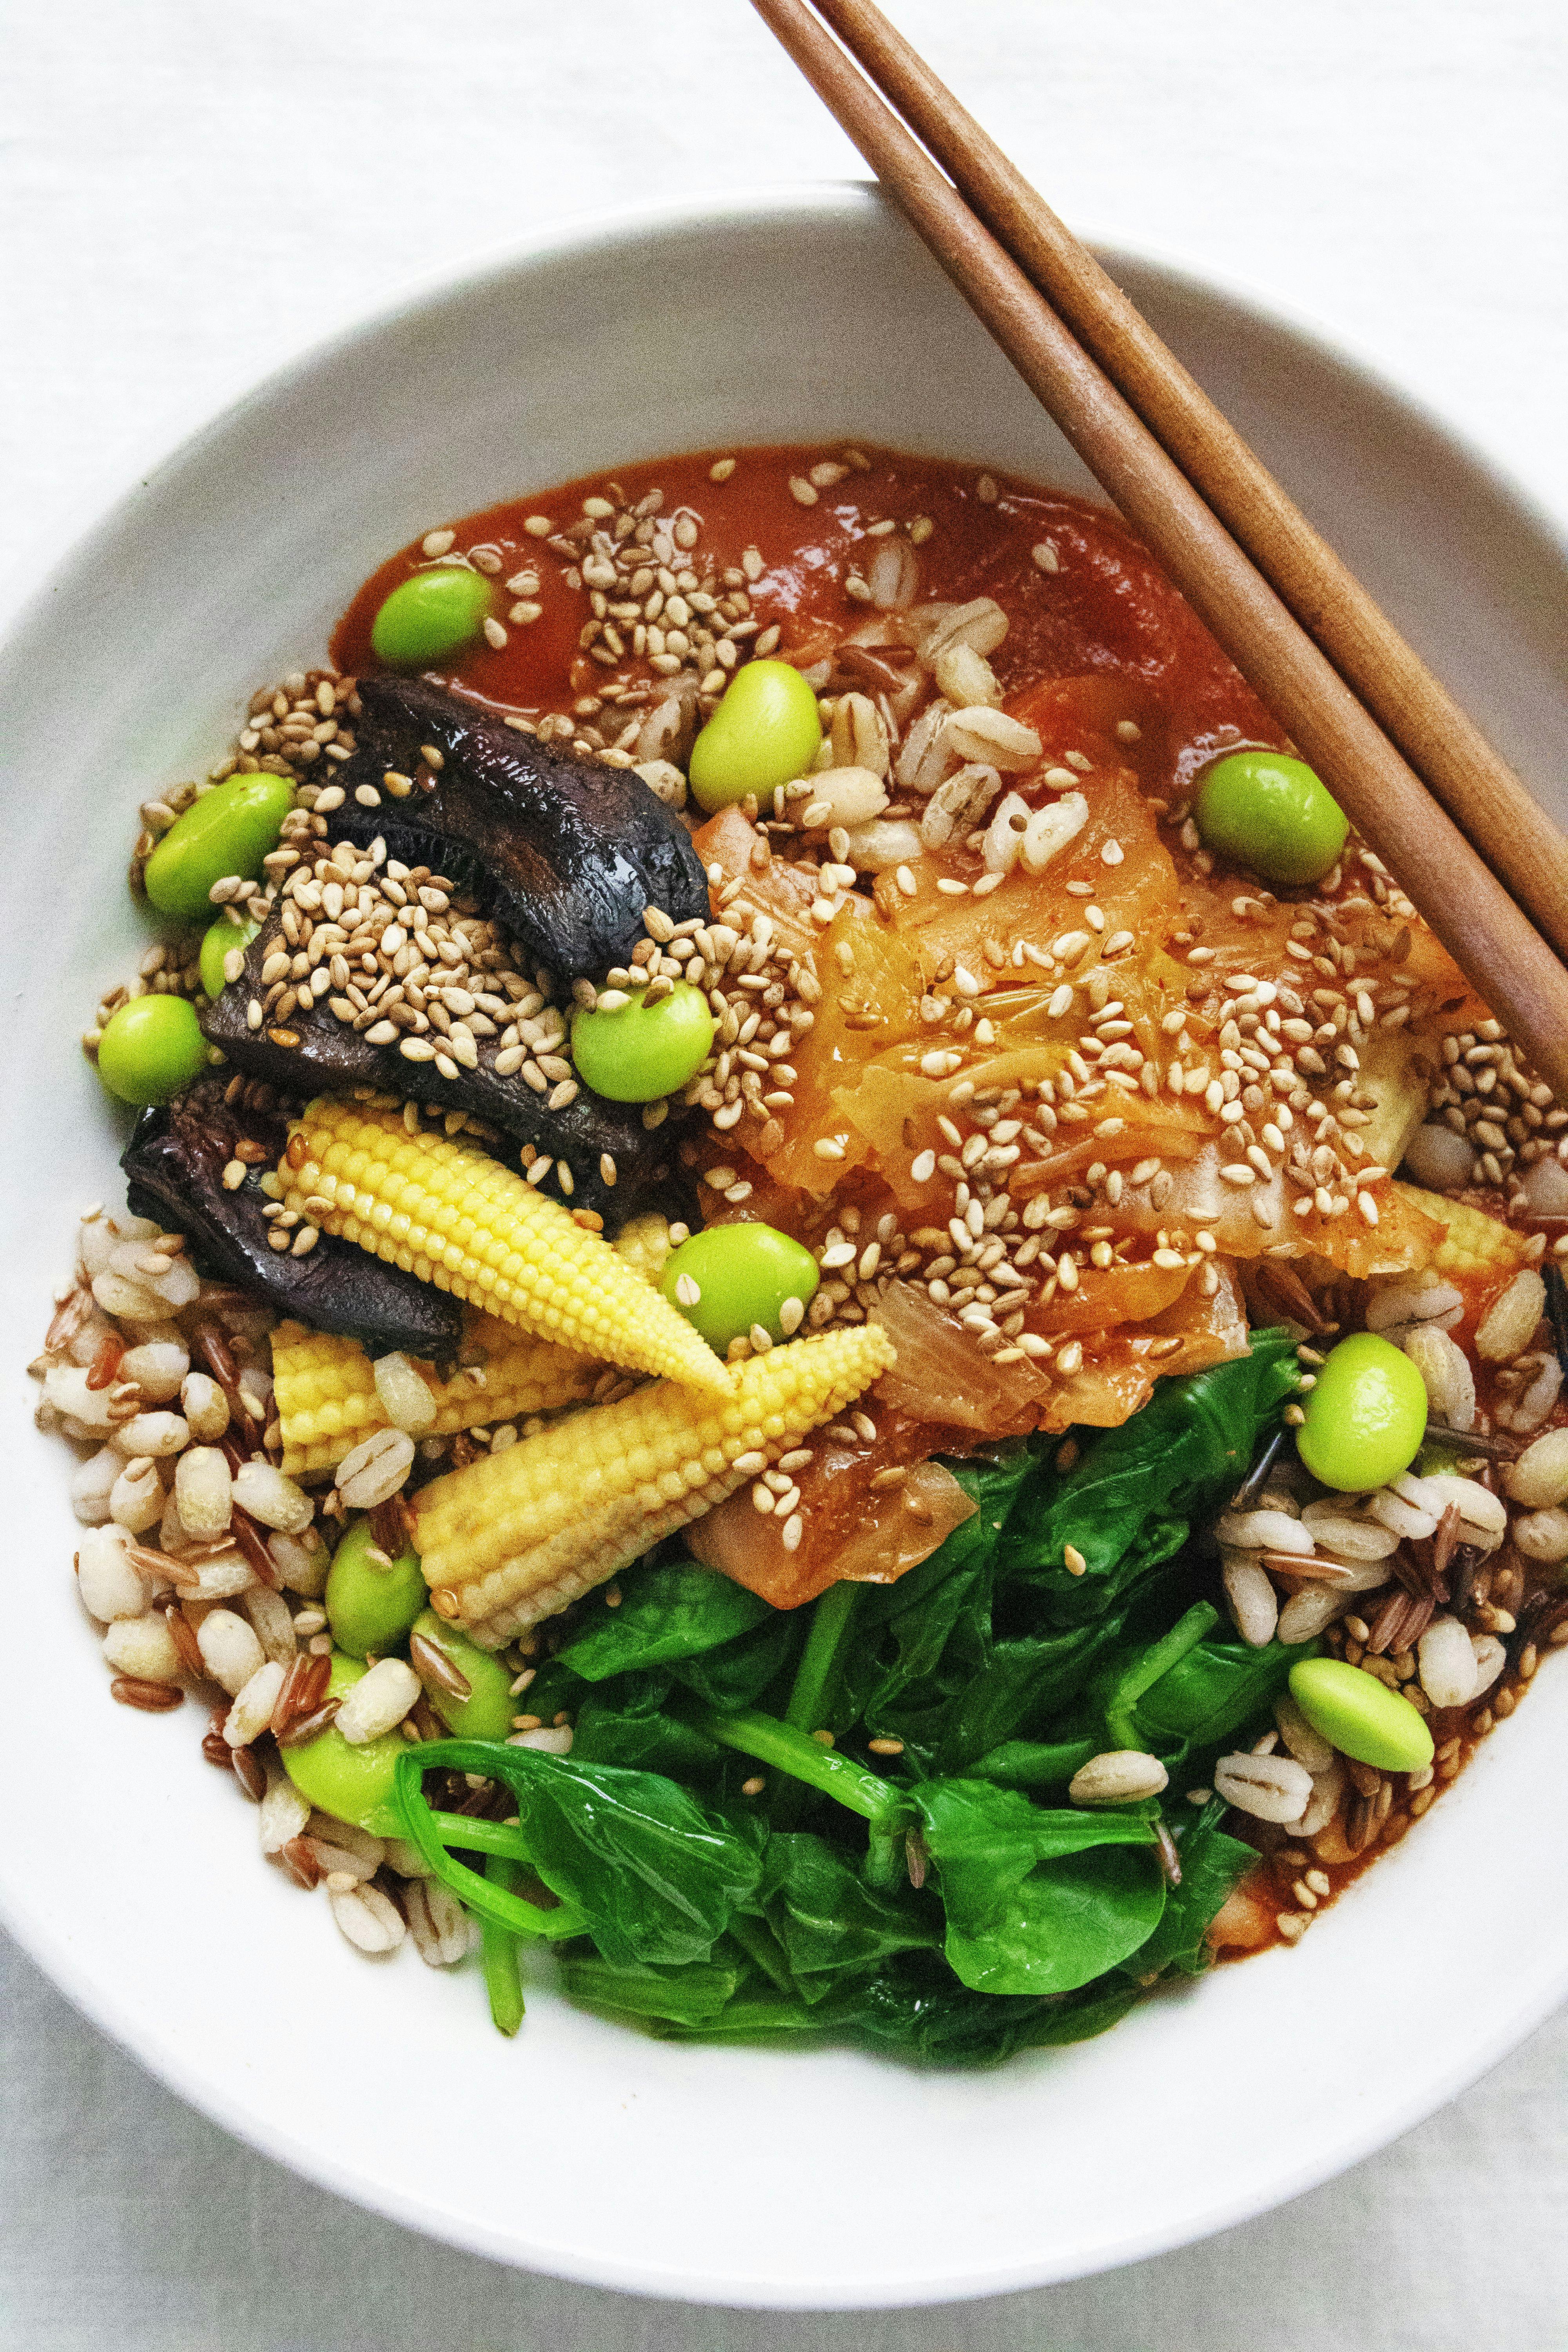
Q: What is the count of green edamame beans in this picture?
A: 13